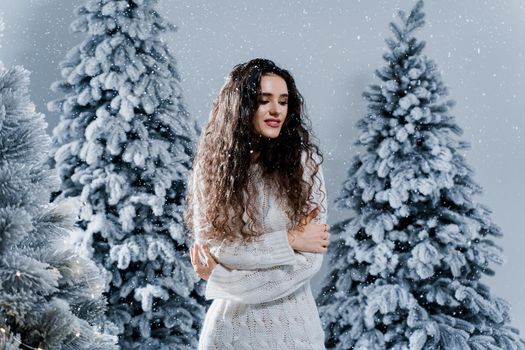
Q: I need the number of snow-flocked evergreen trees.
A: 3